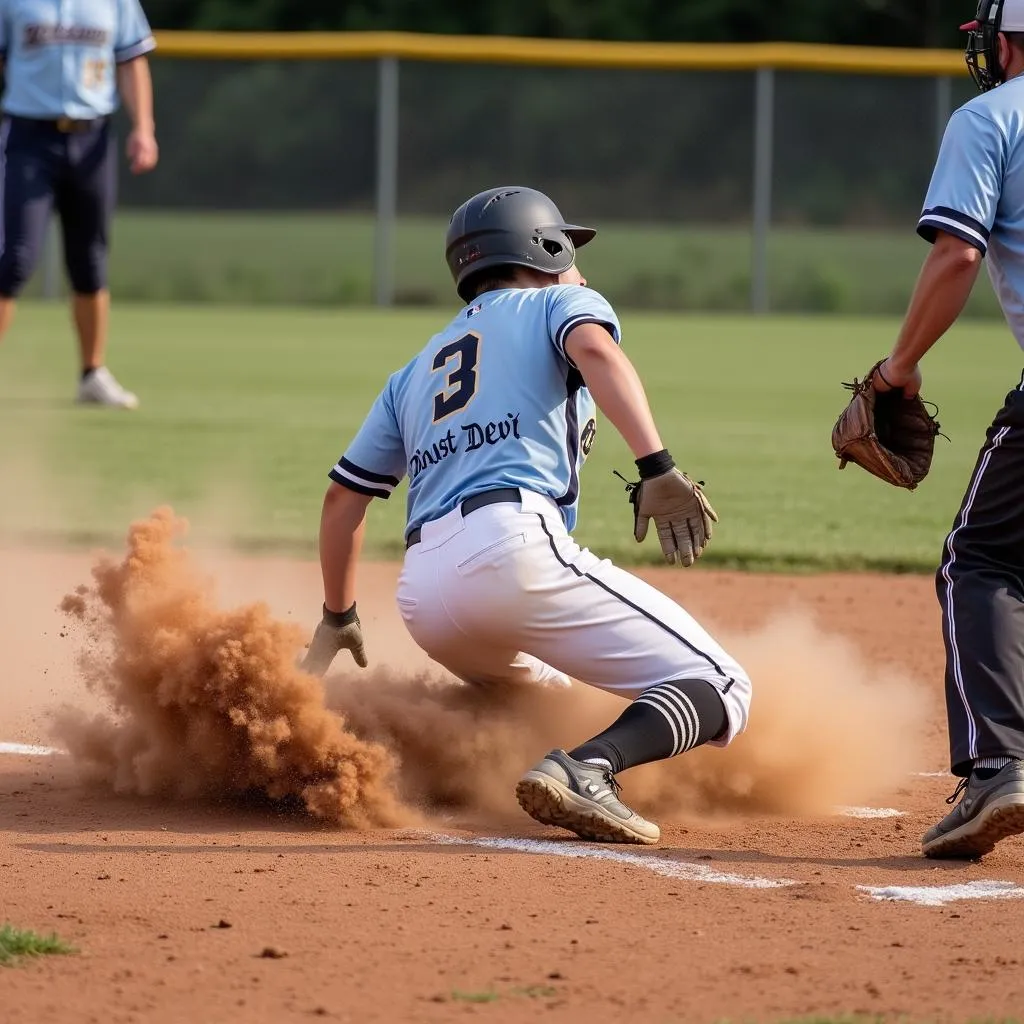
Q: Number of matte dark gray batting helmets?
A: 1